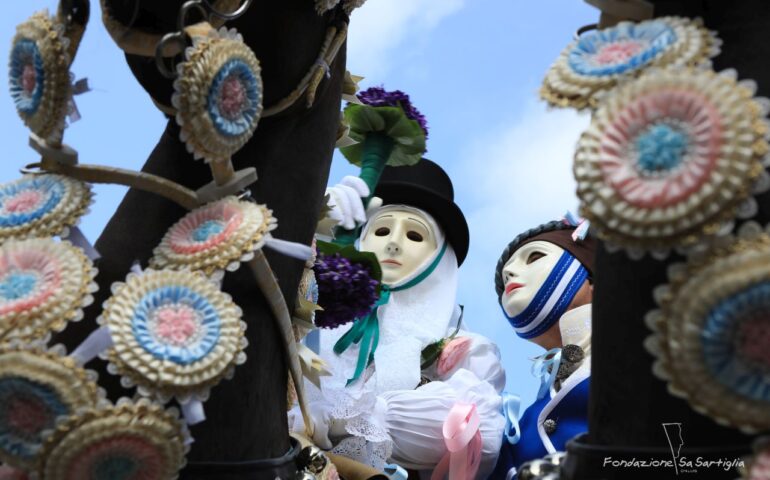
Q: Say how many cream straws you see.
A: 0